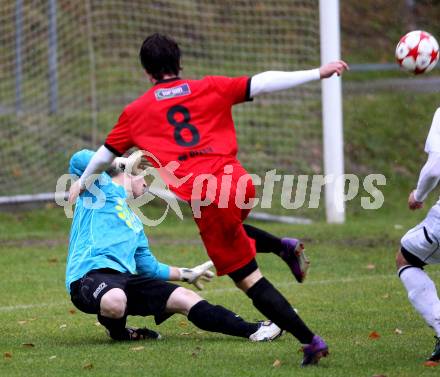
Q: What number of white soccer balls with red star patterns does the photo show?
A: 1